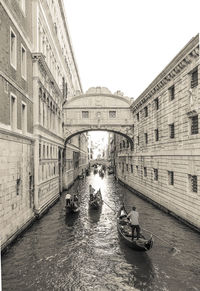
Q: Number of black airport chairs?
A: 0